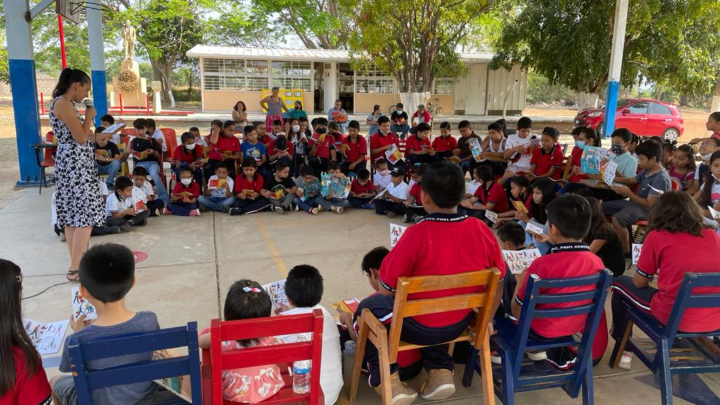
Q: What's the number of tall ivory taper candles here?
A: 0